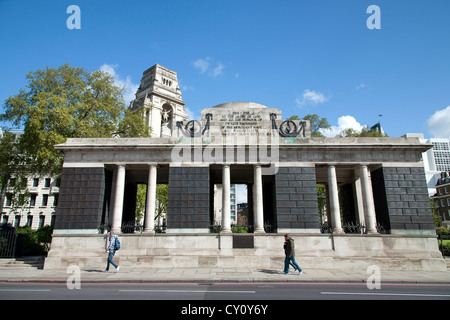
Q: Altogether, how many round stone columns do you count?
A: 6